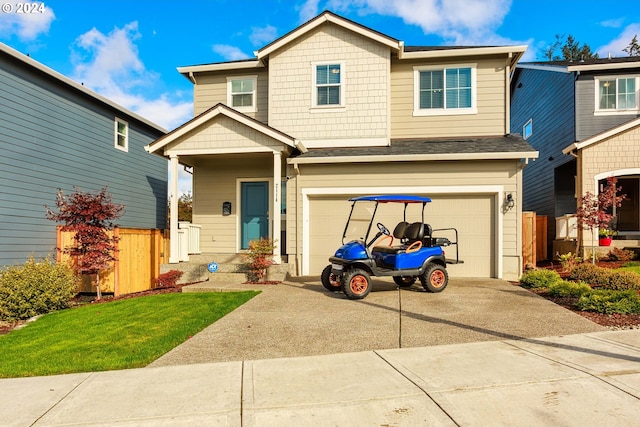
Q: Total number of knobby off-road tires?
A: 4